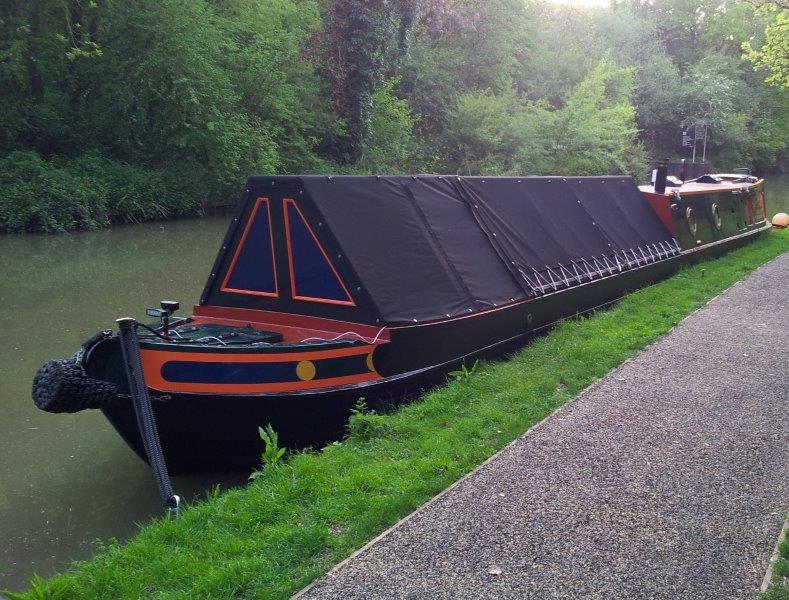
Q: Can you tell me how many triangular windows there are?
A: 2